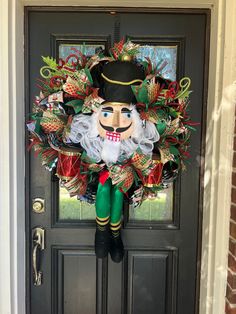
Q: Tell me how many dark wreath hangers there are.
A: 1